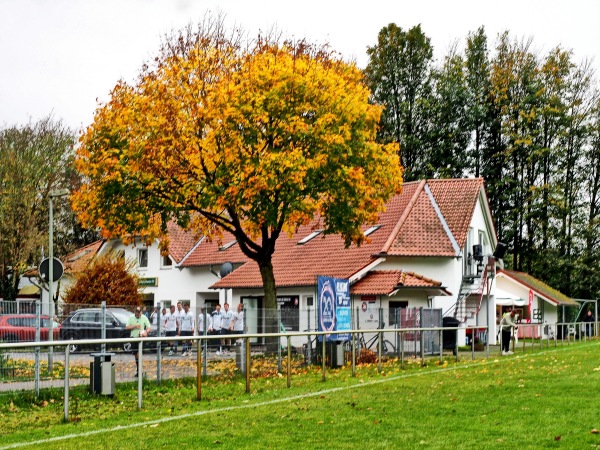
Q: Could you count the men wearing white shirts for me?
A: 9